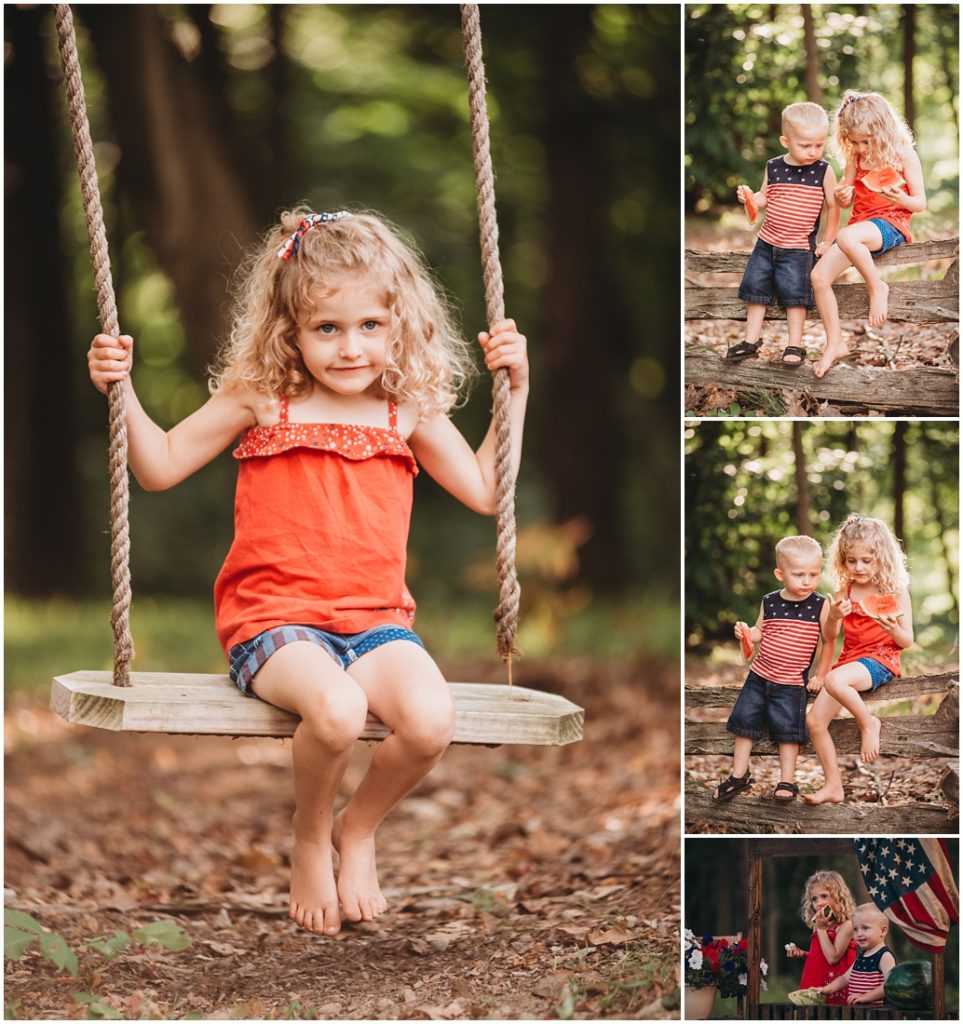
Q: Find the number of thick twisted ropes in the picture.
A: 2